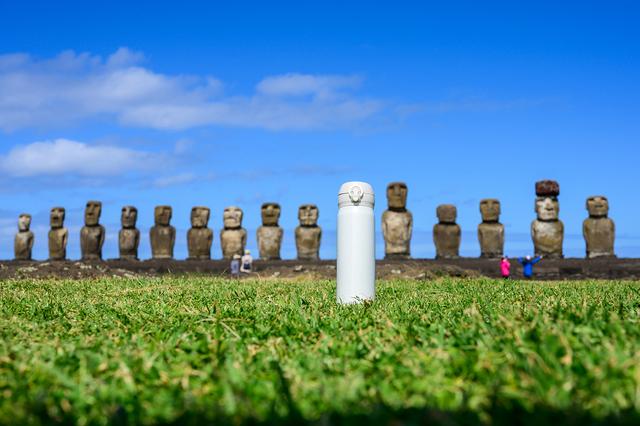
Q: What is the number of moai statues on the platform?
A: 14